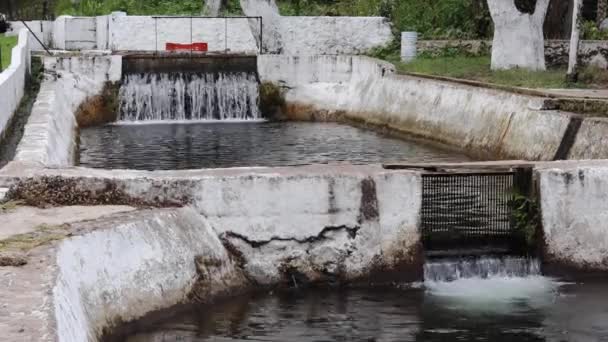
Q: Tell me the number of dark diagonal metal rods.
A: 1